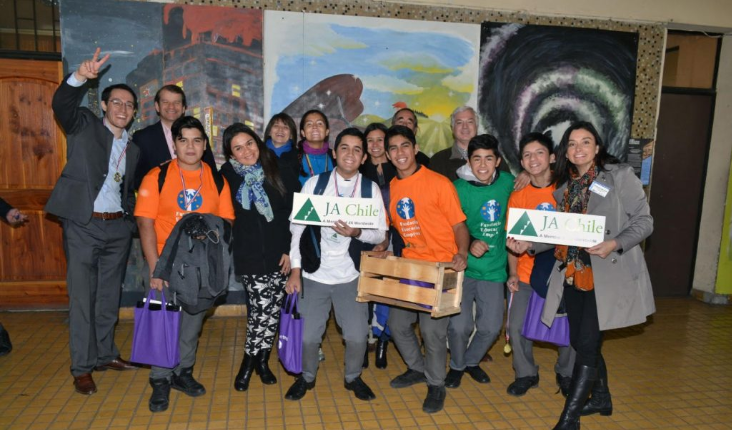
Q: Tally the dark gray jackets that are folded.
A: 1